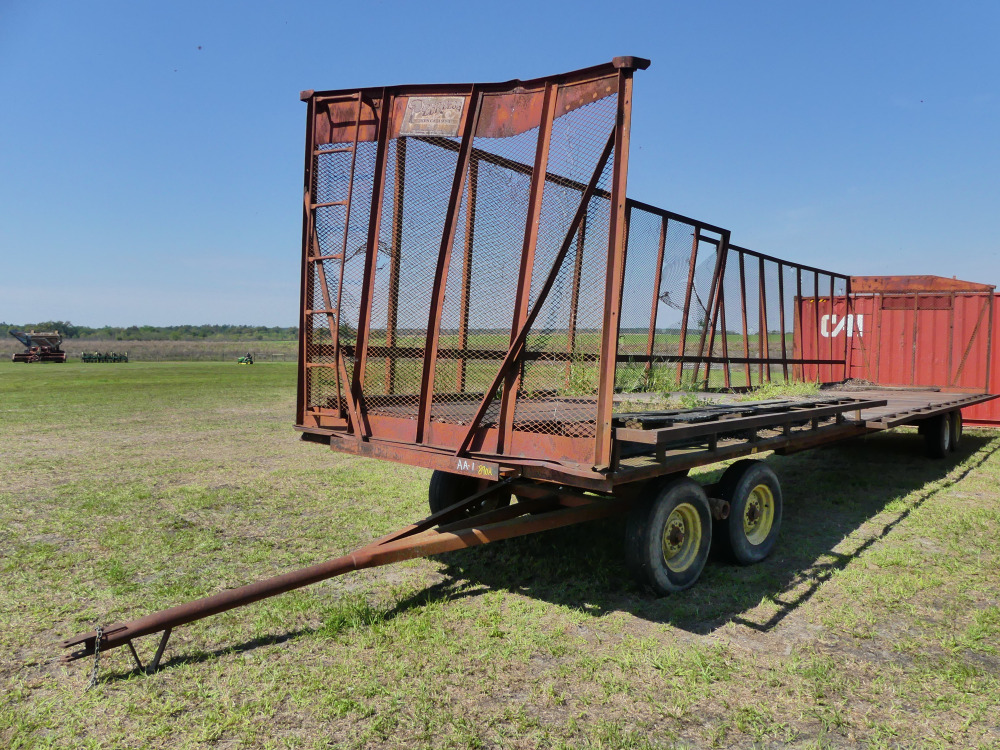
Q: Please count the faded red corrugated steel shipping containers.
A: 1